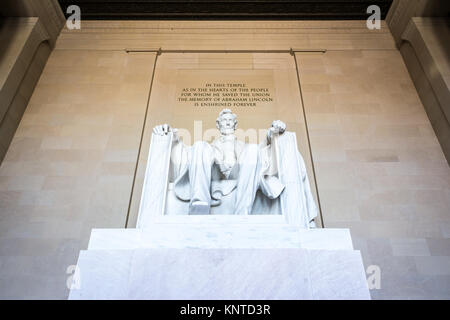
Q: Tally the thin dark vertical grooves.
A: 2